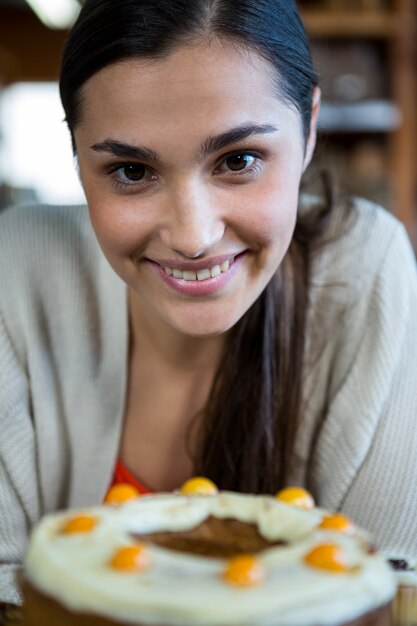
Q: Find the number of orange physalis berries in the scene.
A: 8